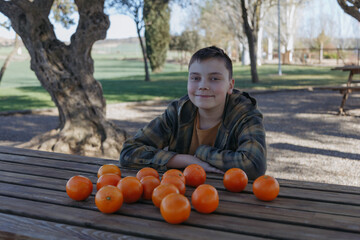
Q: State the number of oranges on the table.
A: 15